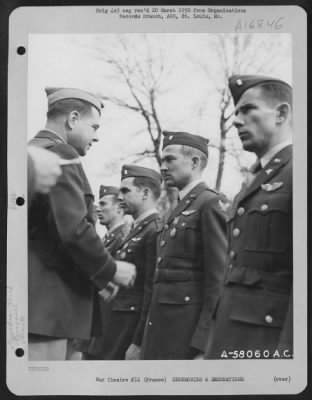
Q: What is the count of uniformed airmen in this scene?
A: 5